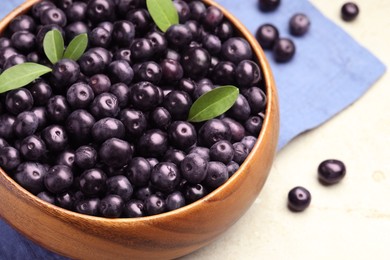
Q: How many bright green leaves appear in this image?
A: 5